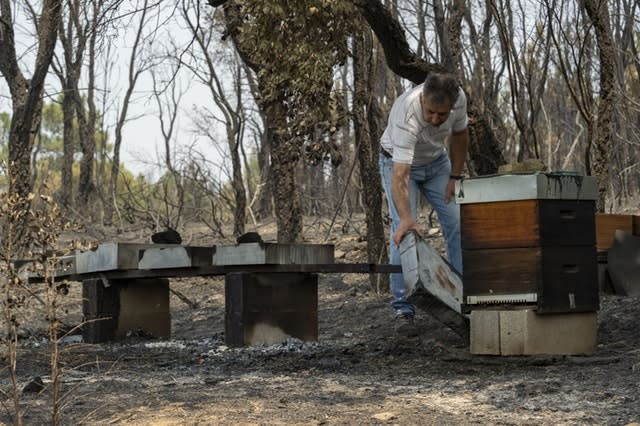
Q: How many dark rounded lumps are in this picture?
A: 2